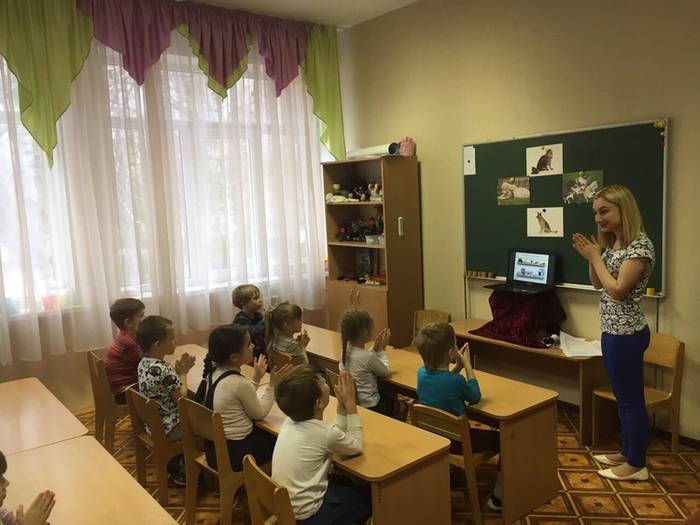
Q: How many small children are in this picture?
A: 9